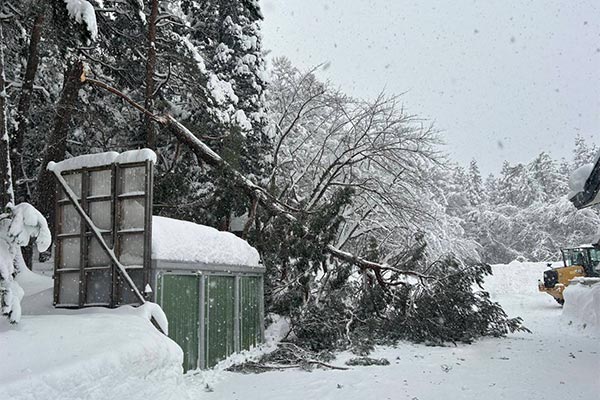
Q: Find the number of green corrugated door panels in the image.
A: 3